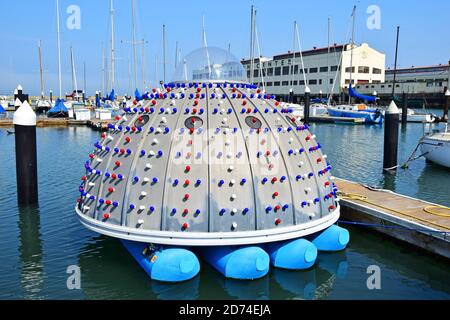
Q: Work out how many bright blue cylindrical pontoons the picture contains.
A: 4